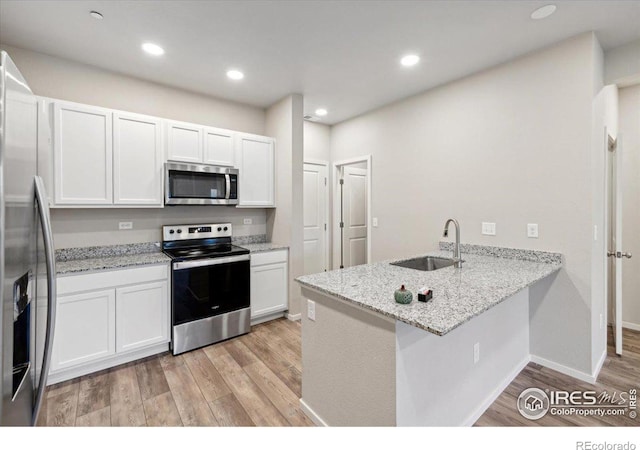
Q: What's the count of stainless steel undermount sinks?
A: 1